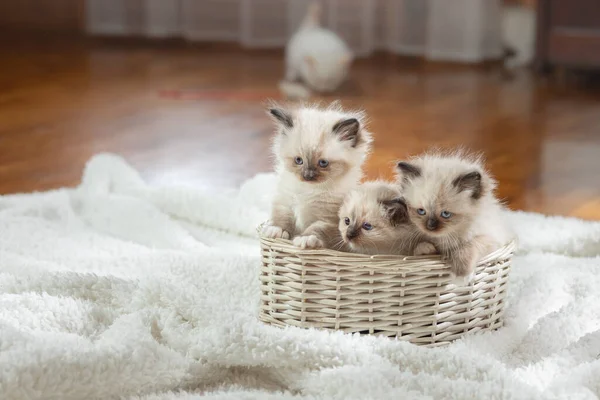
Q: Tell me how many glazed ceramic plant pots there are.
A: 0